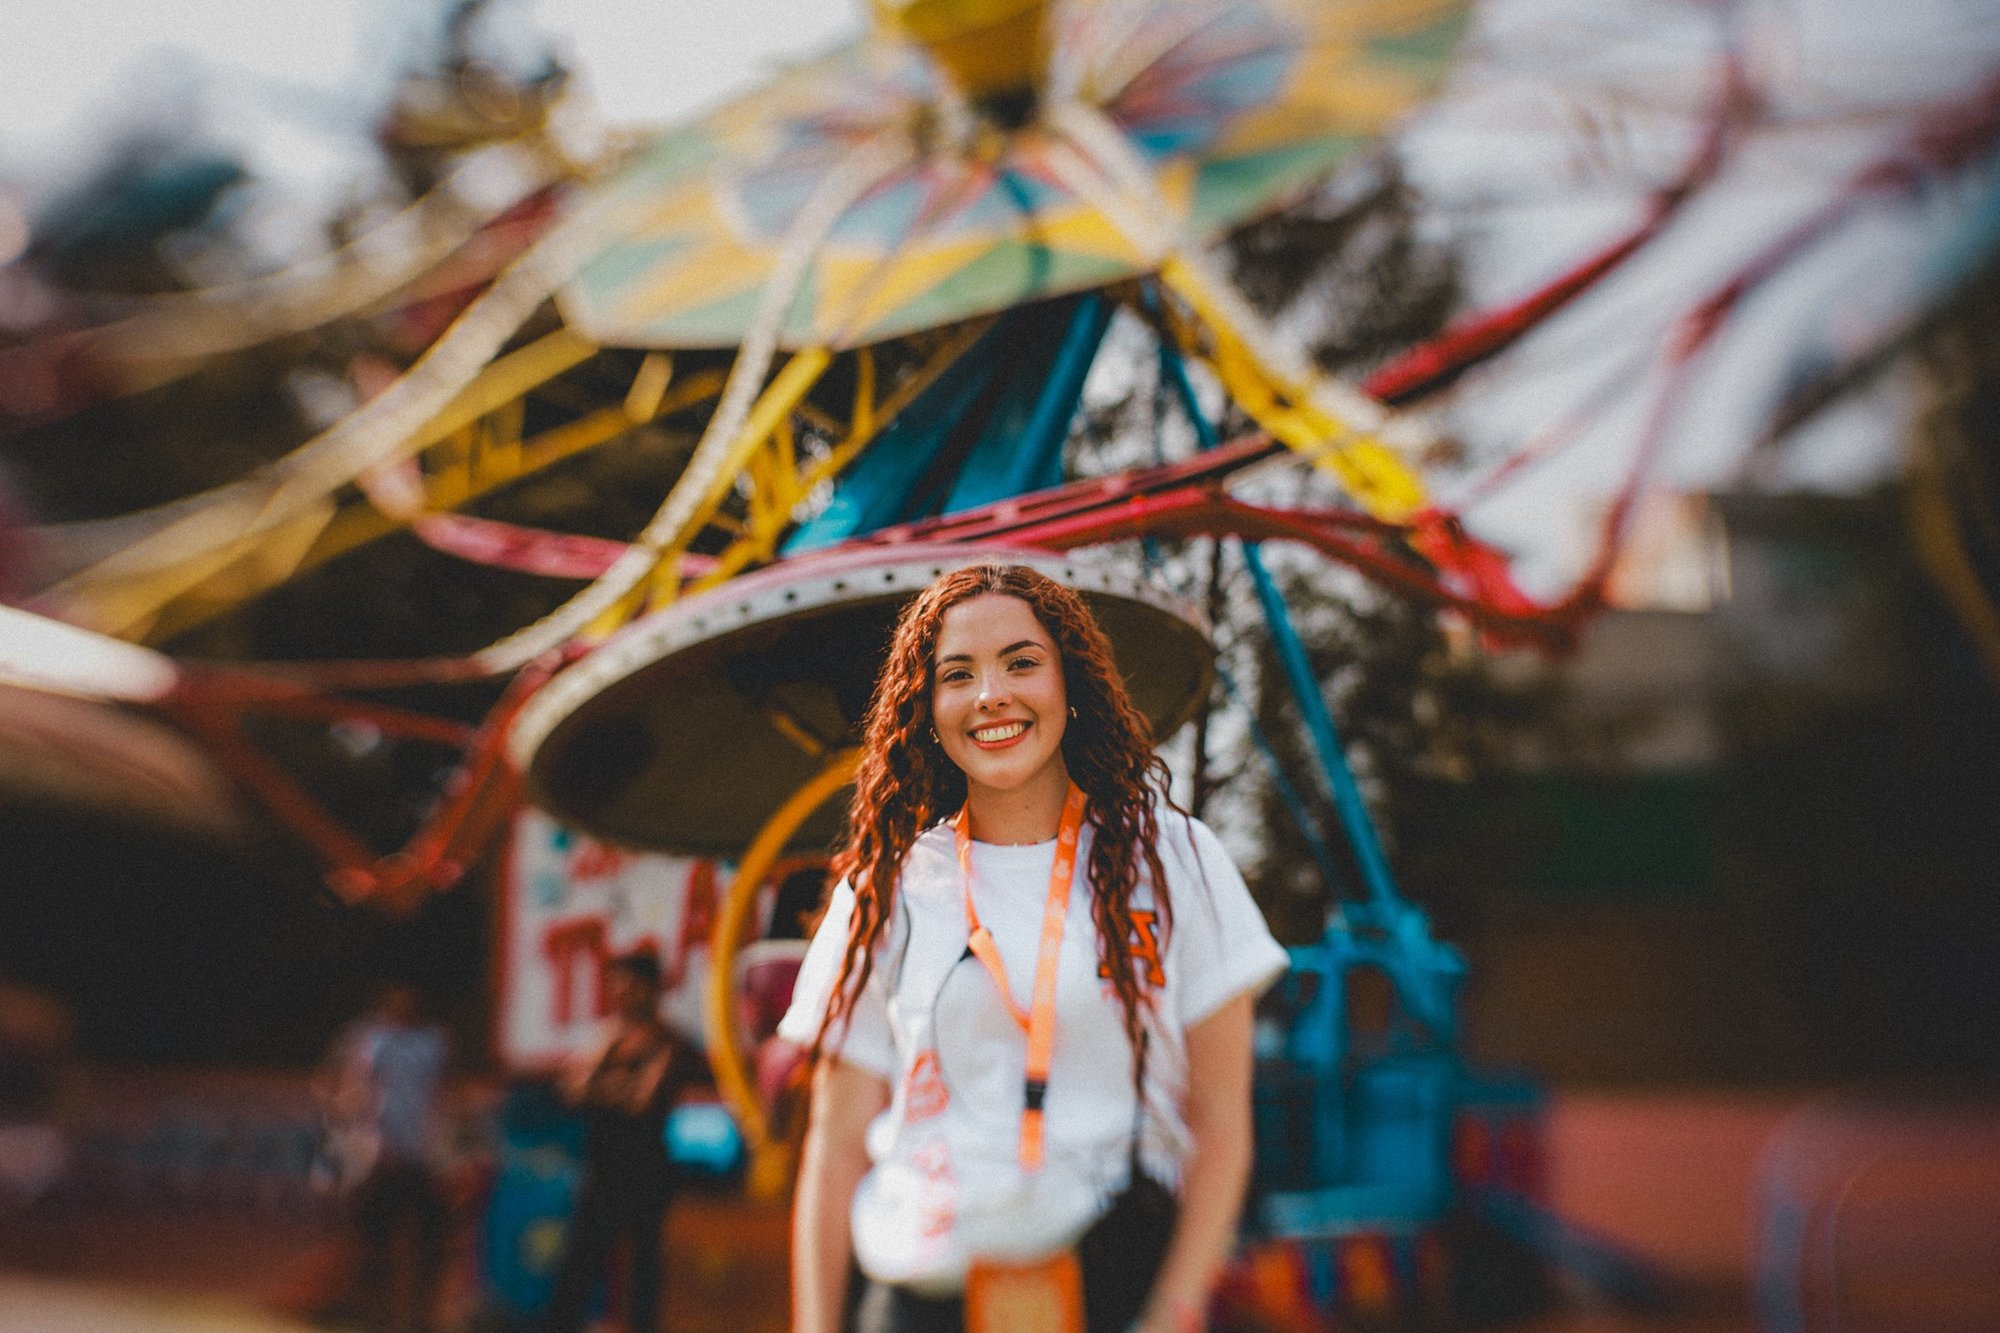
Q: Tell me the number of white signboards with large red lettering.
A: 1